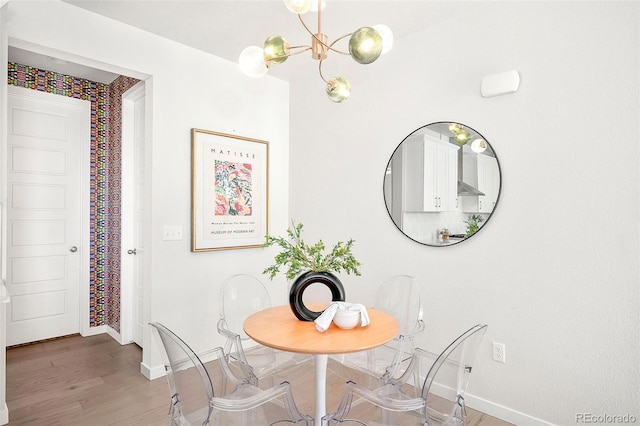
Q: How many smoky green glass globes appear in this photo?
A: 3